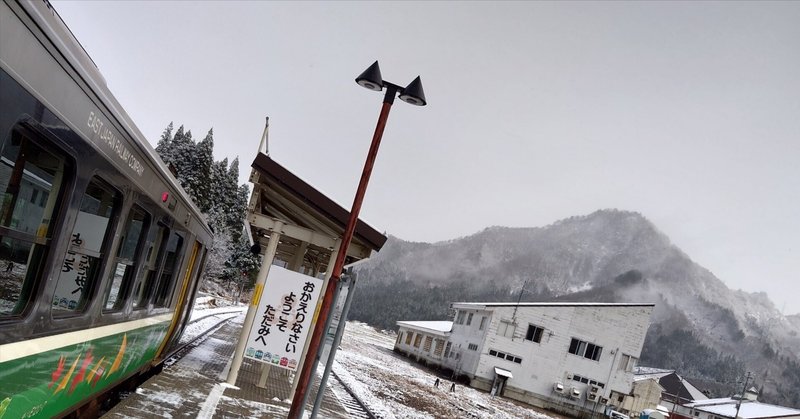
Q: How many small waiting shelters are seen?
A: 1